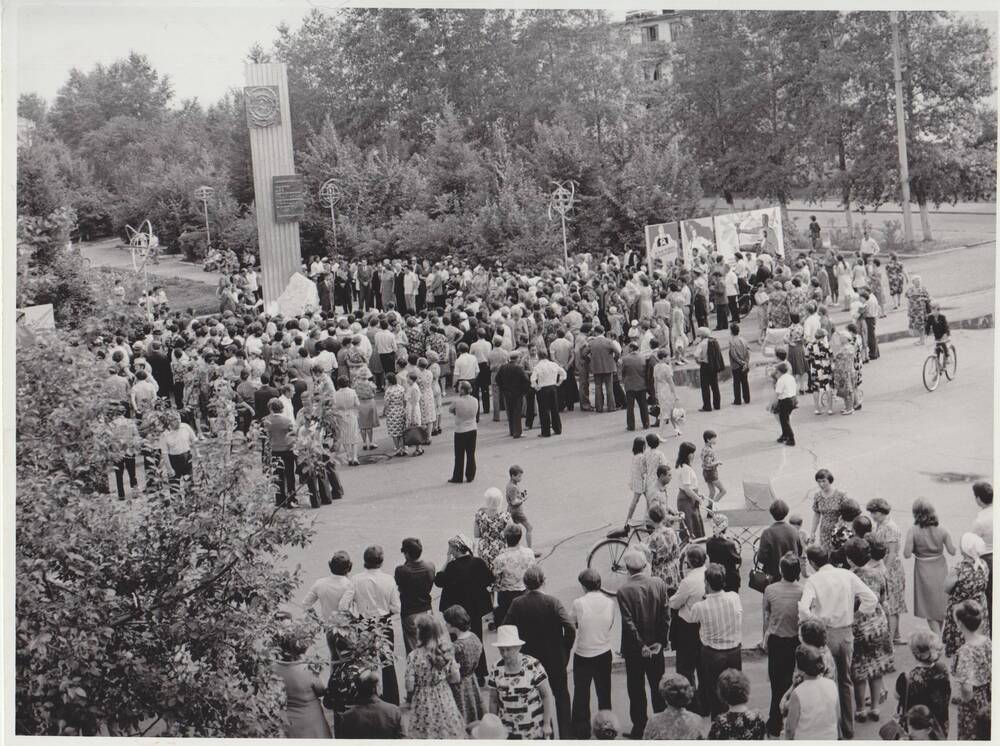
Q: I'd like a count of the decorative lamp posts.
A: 4